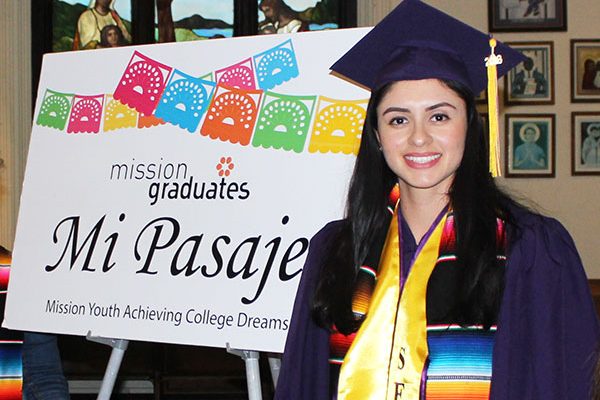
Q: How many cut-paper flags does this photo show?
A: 12